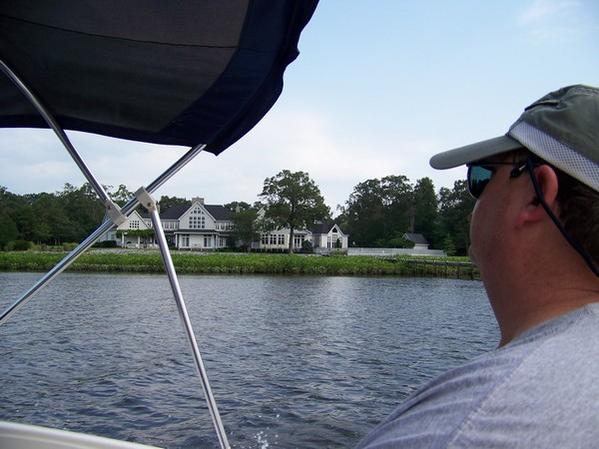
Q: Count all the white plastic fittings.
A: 2